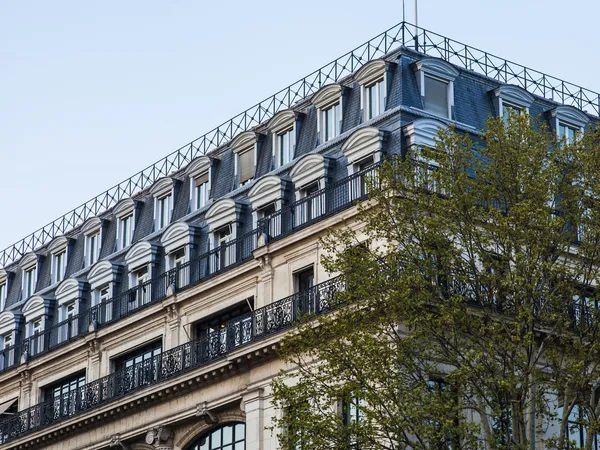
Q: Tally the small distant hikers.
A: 0